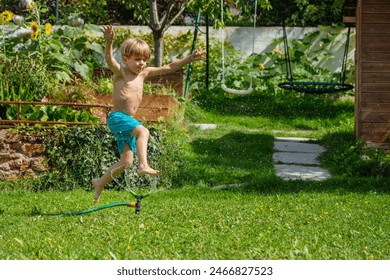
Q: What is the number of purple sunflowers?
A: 0